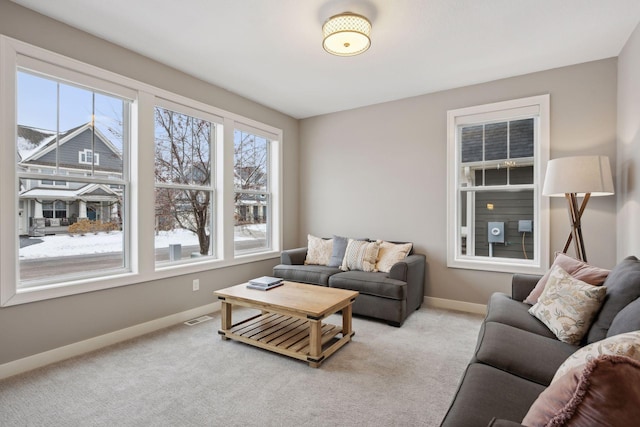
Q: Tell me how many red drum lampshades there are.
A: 0